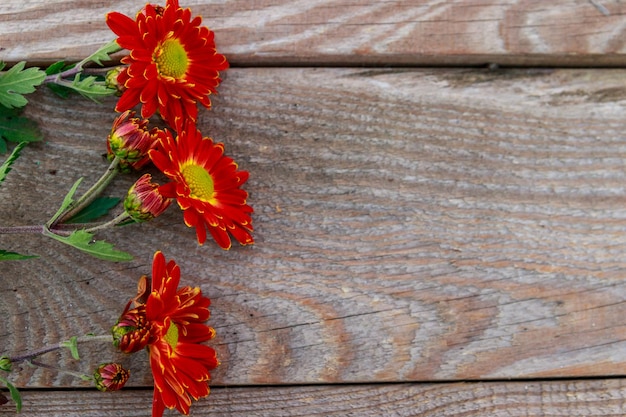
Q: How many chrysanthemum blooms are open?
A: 3